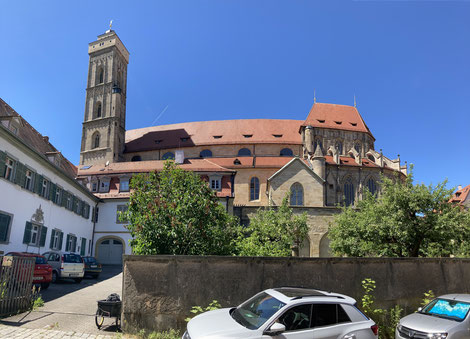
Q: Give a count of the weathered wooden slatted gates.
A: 1